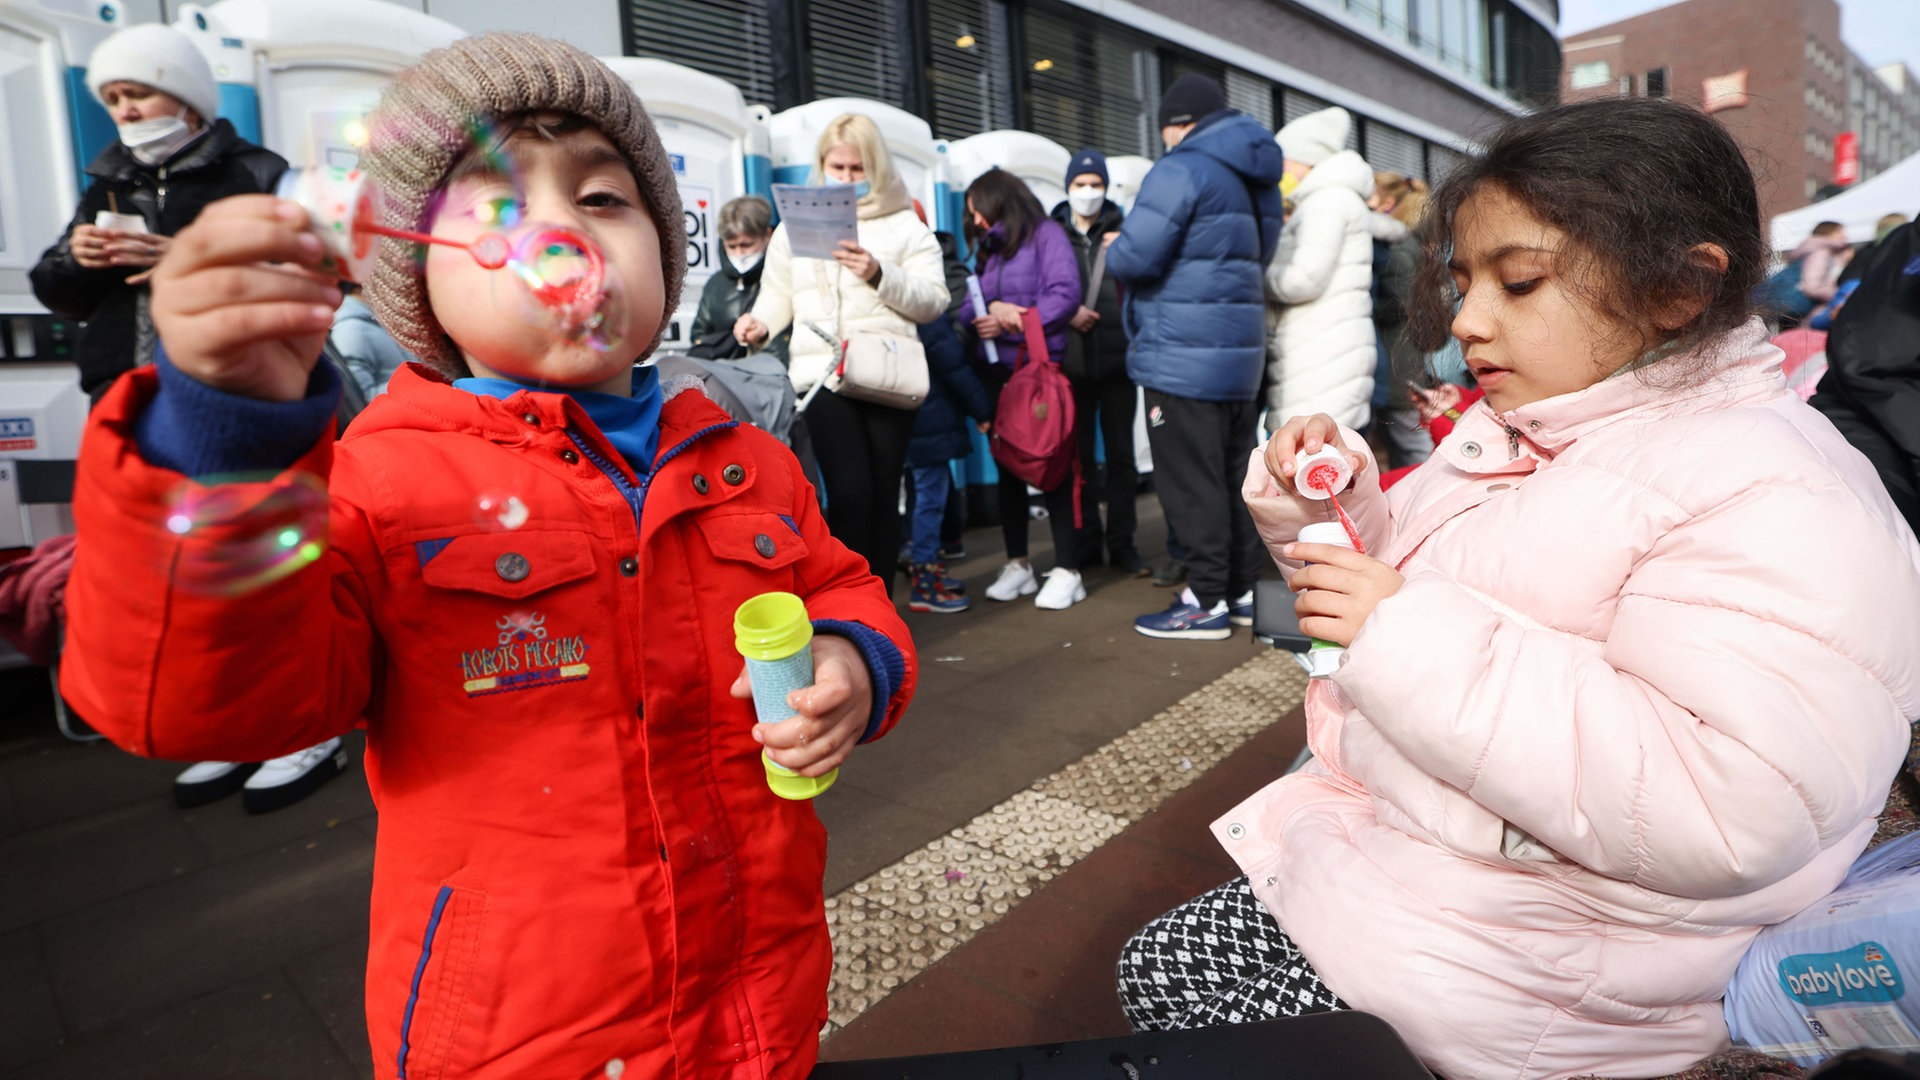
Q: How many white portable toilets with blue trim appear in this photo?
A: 6